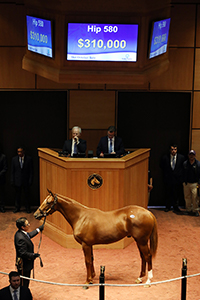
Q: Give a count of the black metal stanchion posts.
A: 2